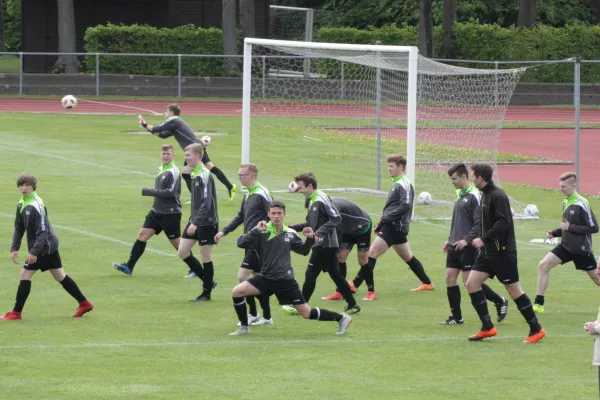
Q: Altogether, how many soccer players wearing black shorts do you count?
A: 11